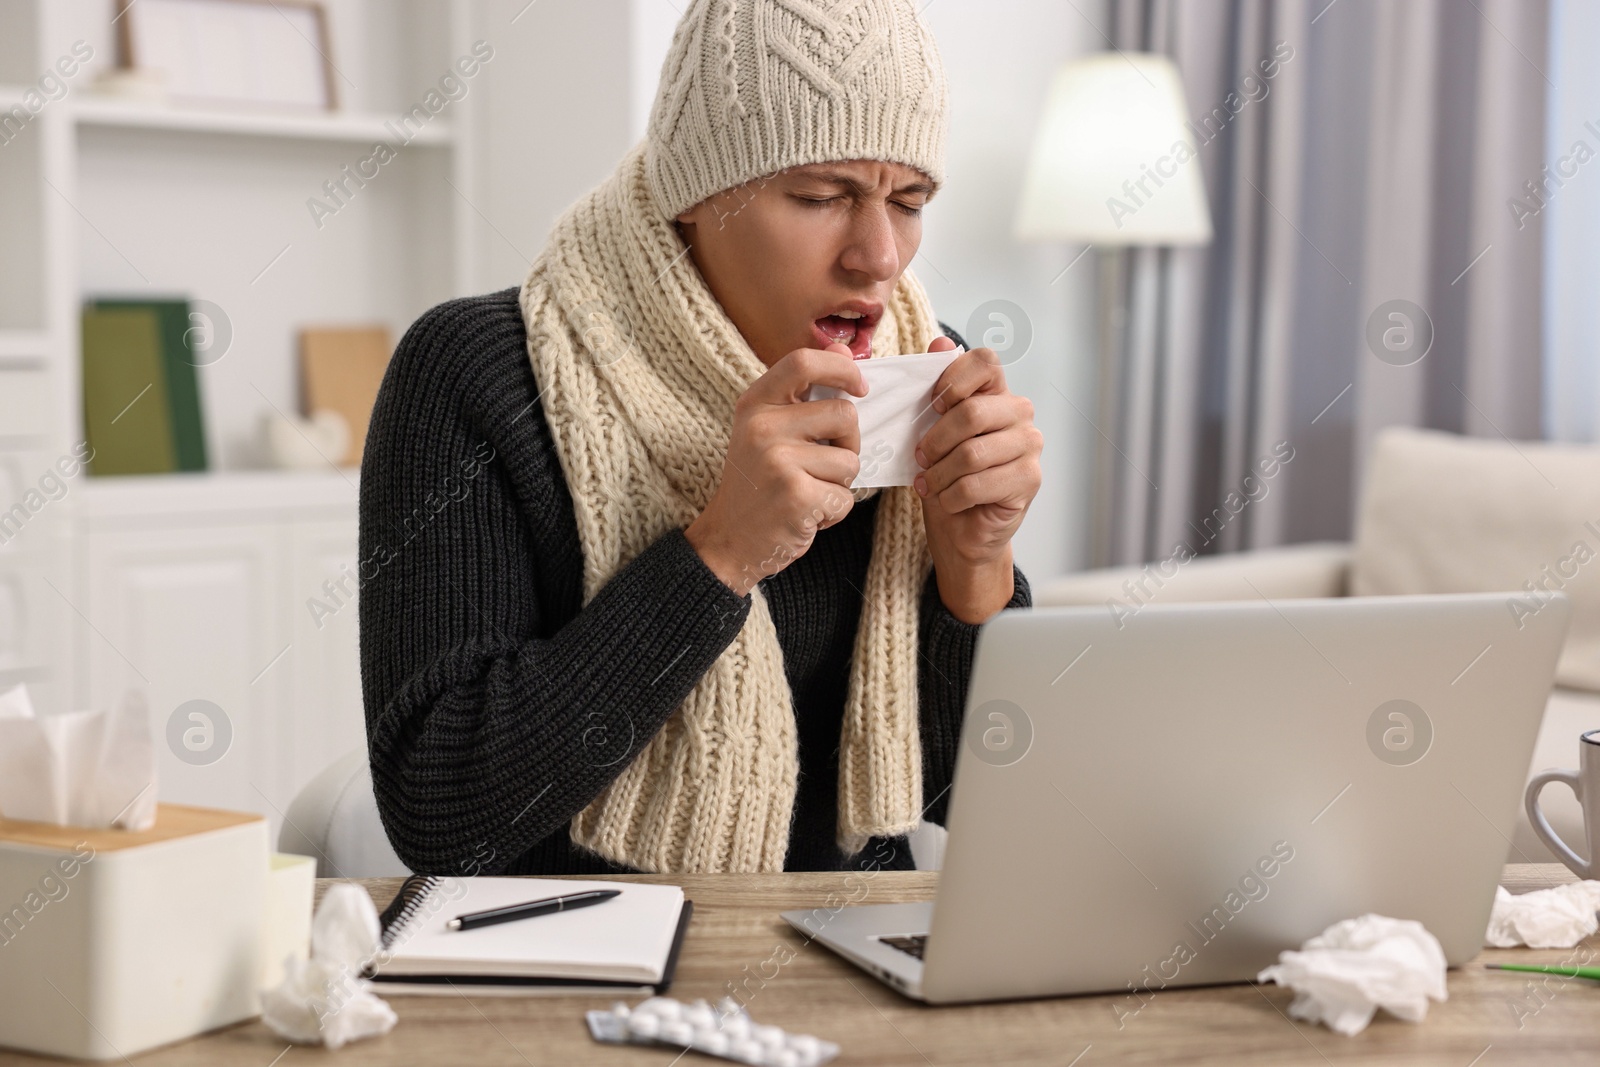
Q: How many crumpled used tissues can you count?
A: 3